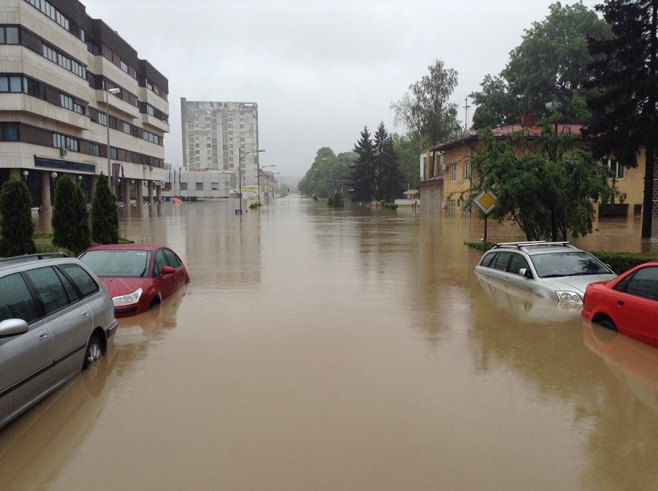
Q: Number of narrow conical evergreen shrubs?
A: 3